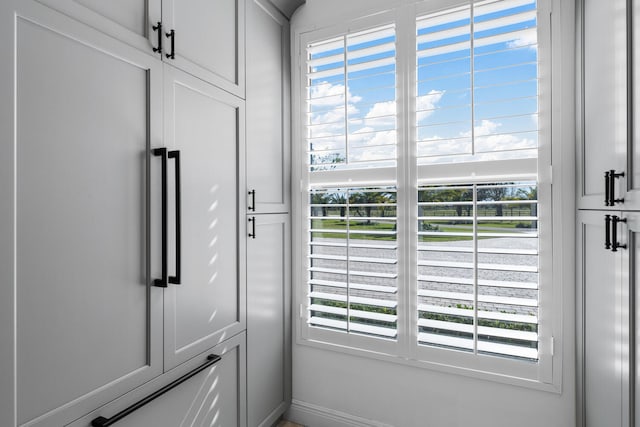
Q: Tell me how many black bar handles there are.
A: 11